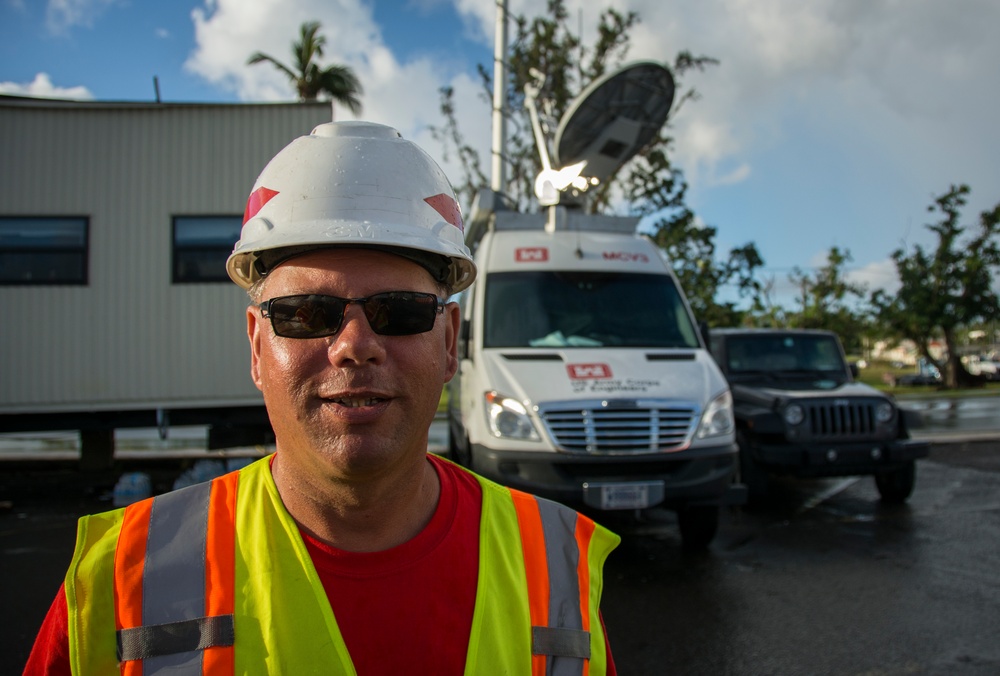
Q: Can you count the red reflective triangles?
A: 2